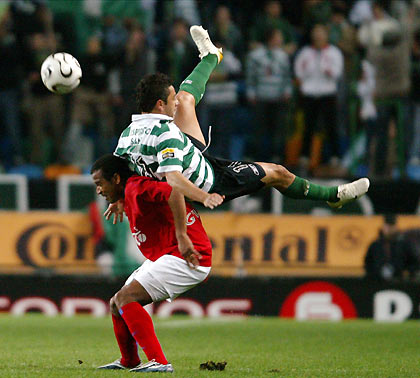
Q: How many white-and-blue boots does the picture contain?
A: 2